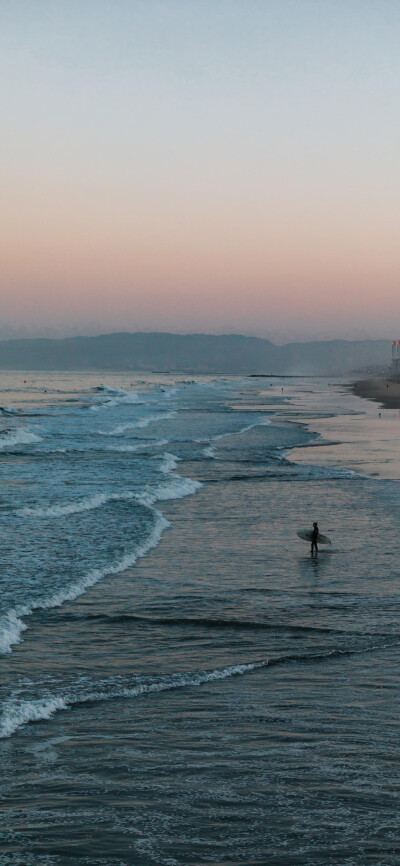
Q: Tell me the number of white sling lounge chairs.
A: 0